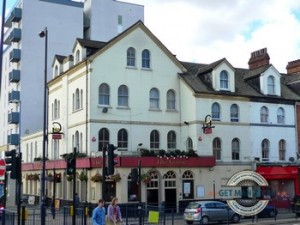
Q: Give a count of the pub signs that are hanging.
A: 2